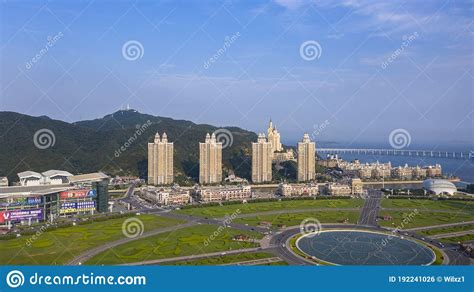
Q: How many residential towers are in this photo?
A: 4